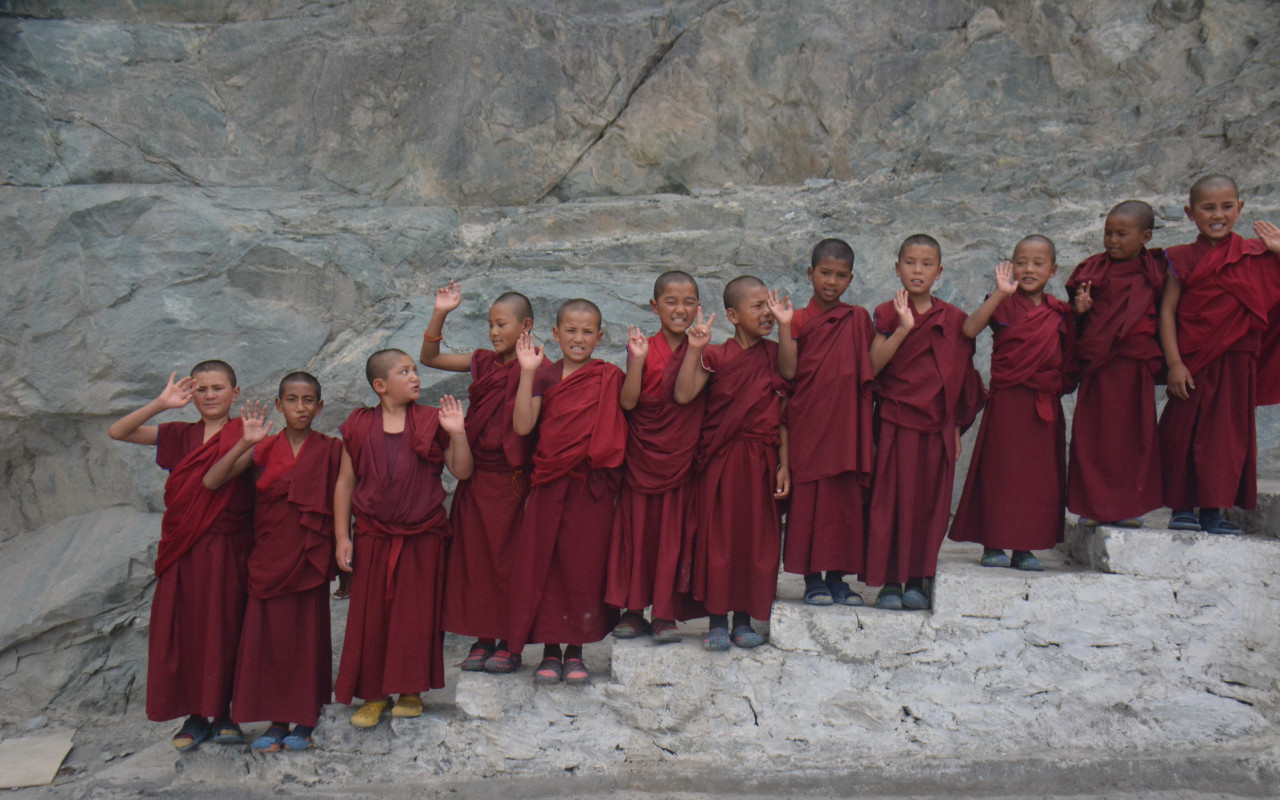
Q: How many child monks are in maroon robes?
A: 12